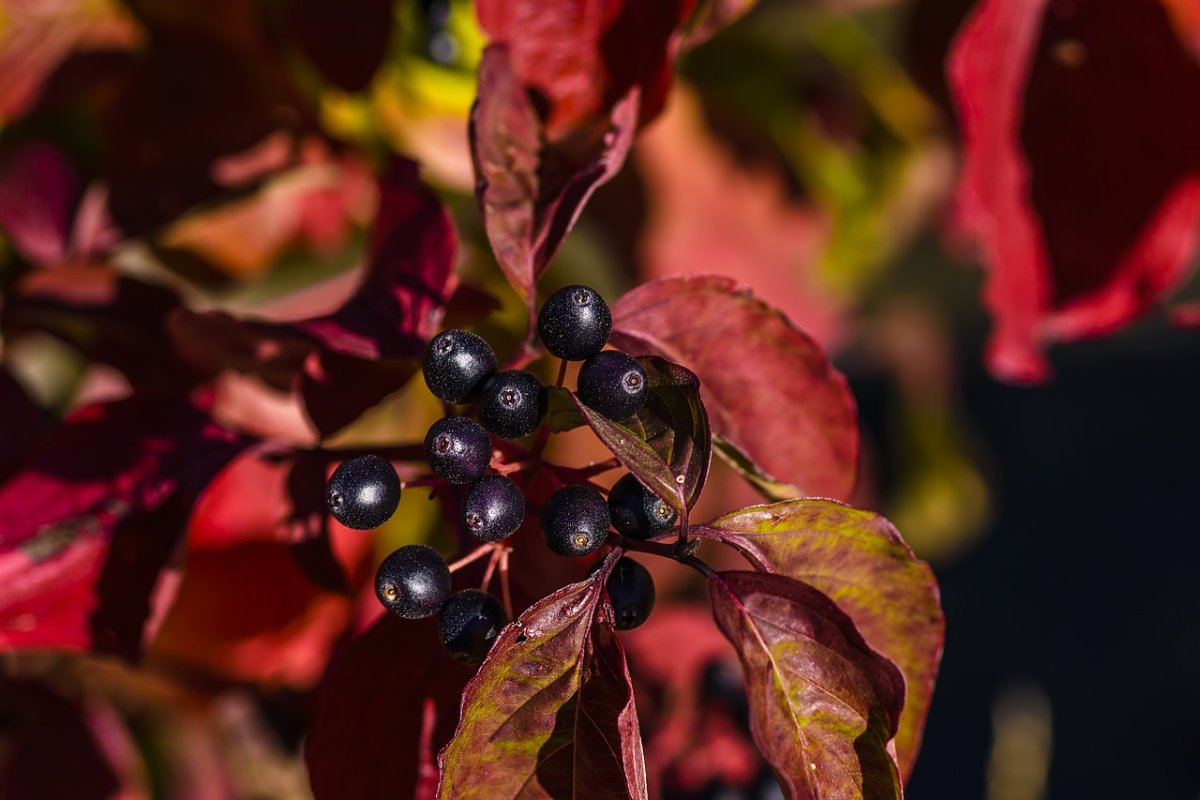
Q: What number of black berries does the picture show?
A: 12